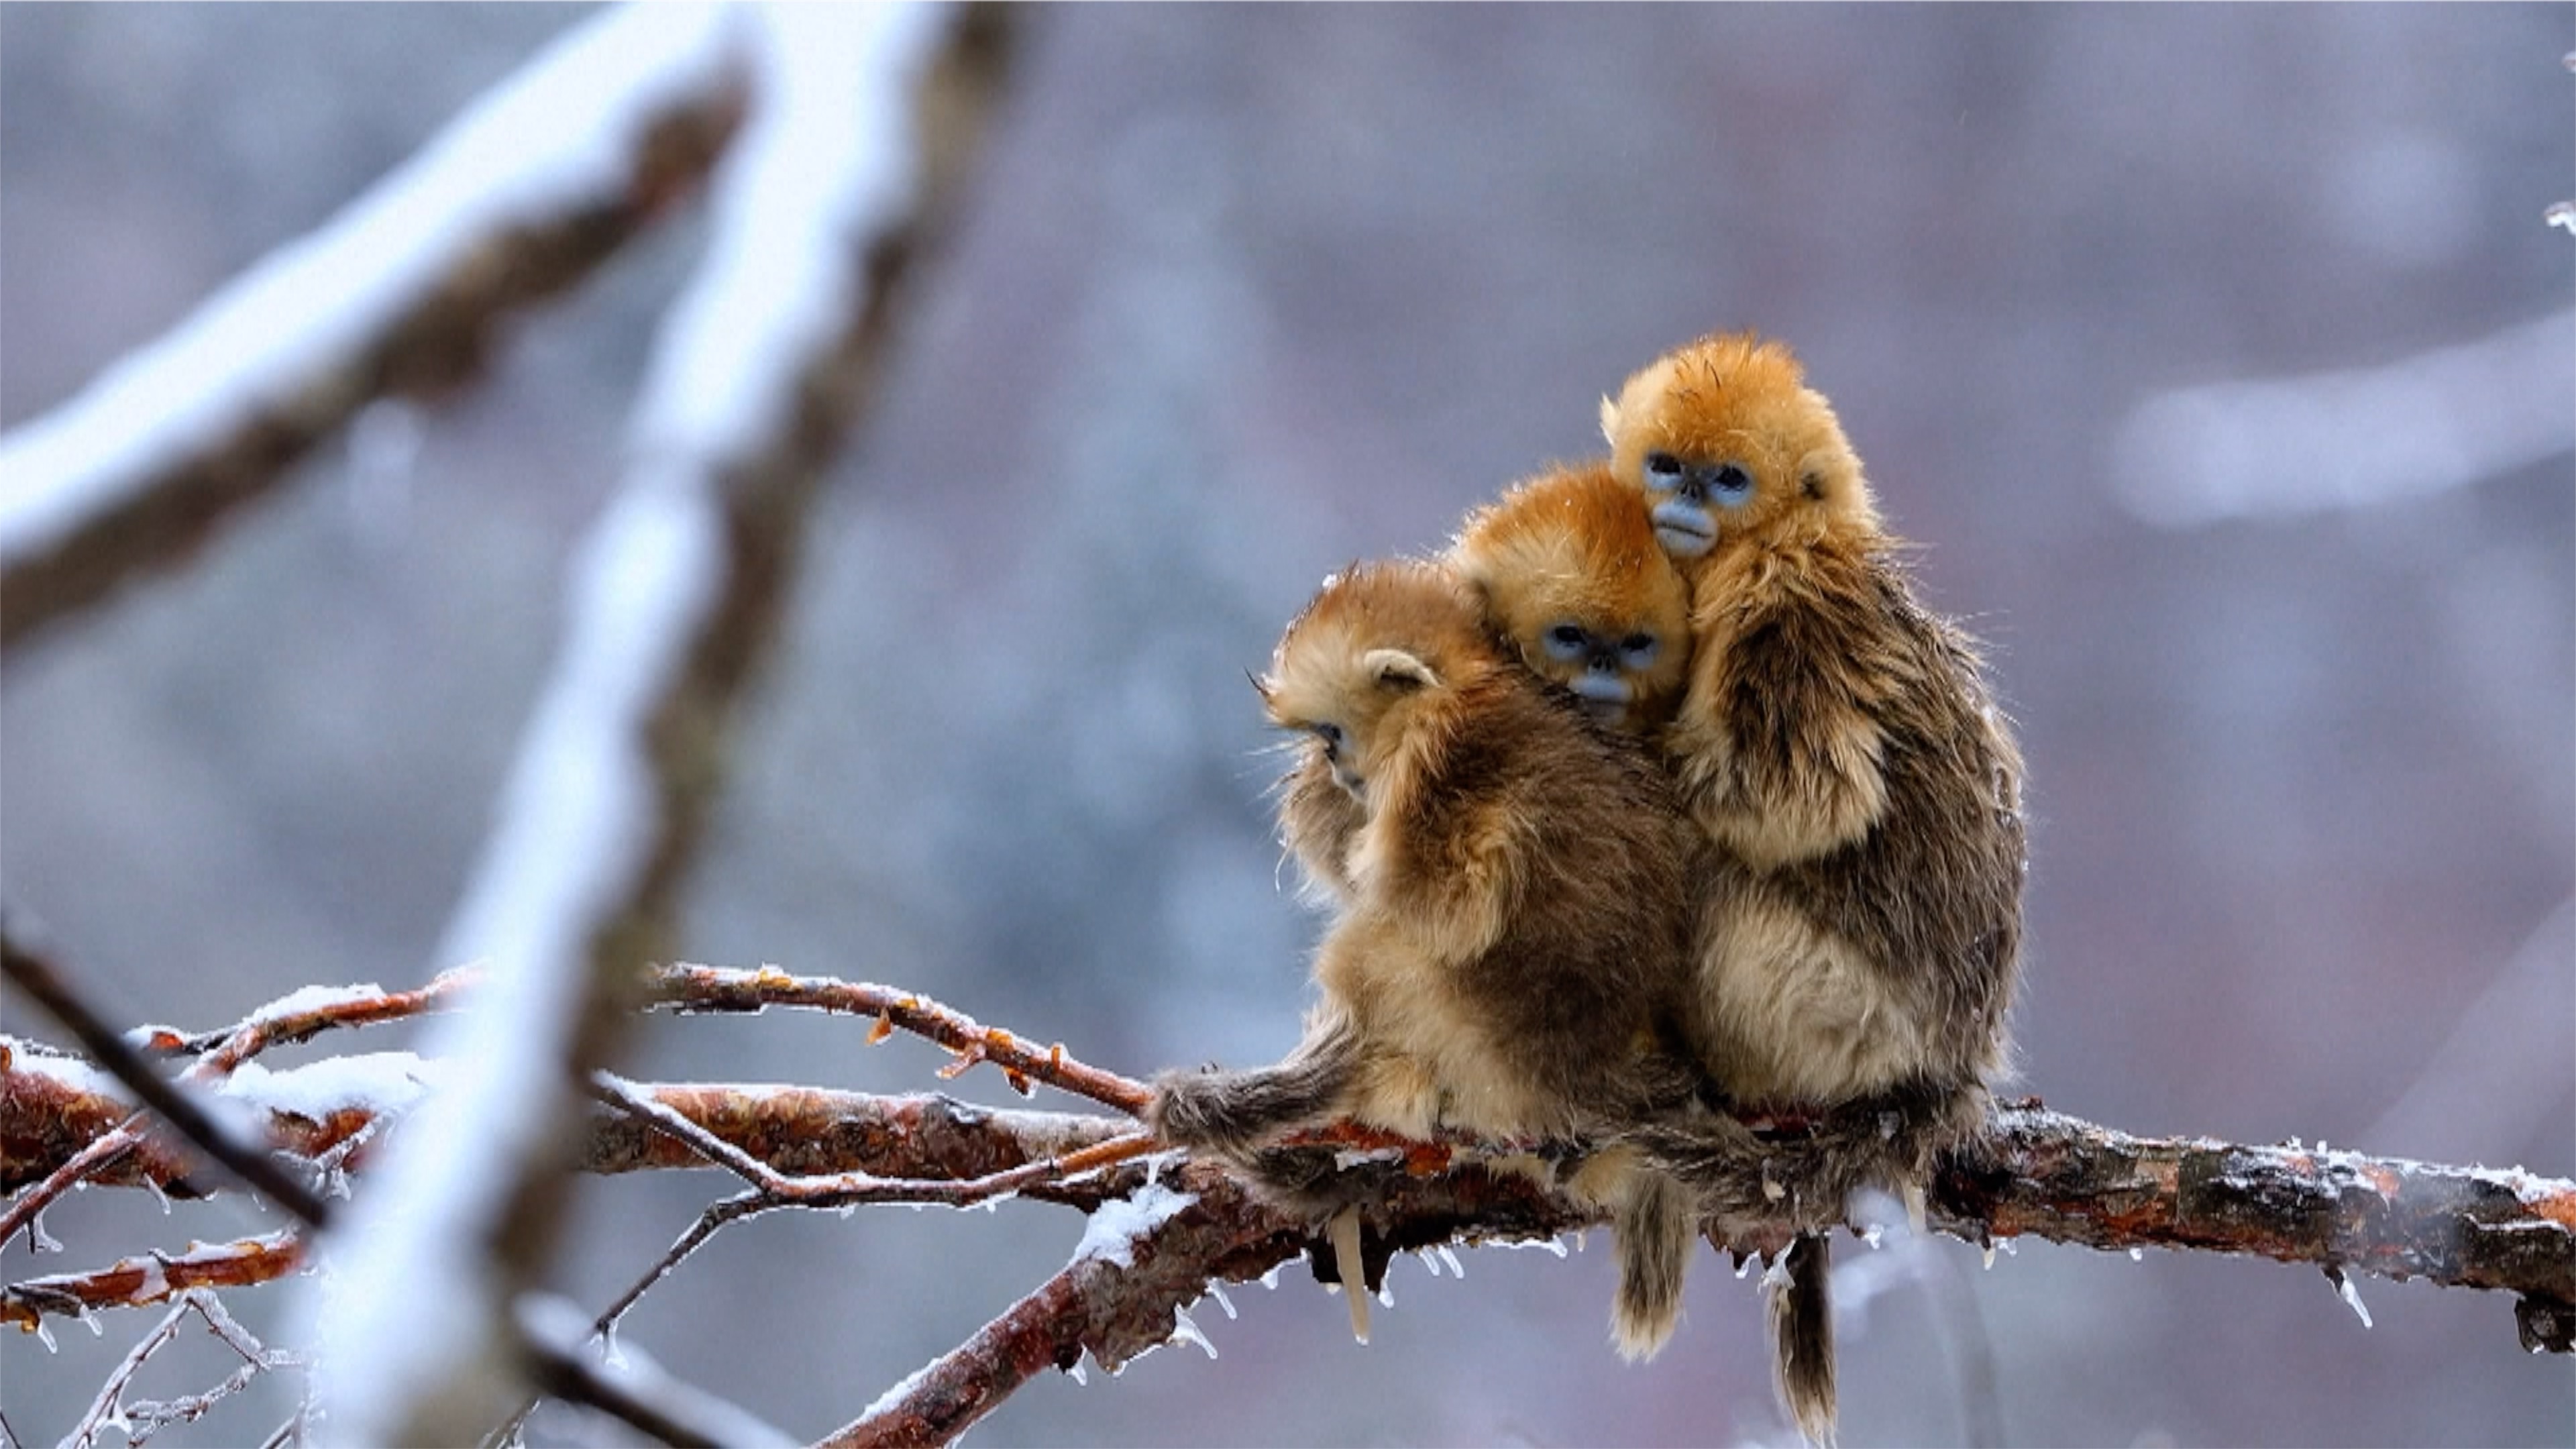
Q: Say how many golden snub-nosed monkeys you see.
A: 3